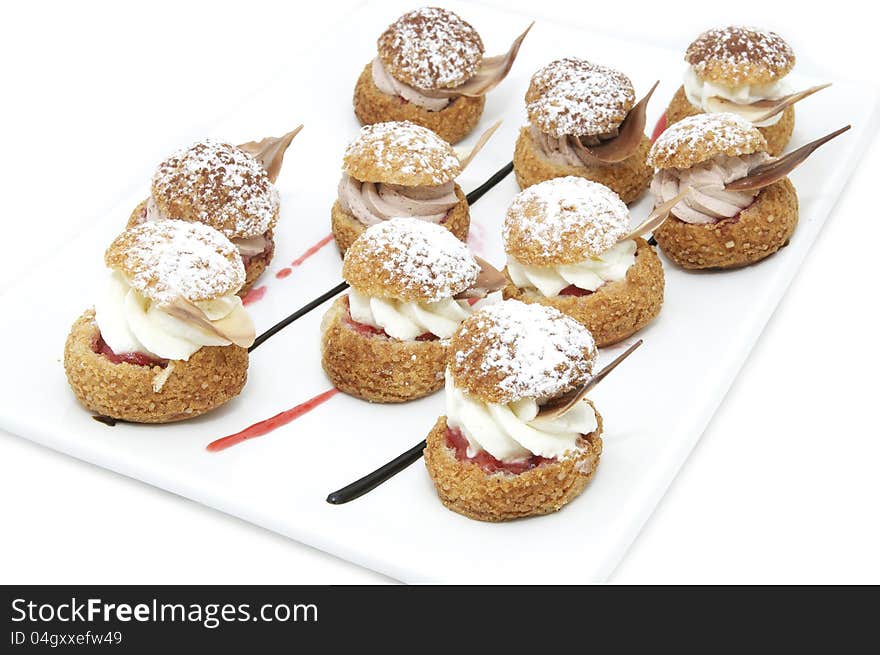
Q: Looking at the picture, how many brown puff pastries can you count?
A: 10